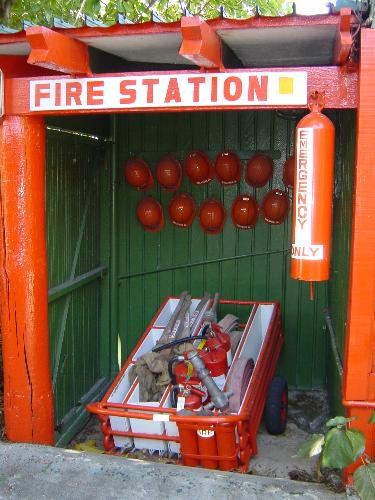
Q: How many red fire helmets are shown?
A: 11